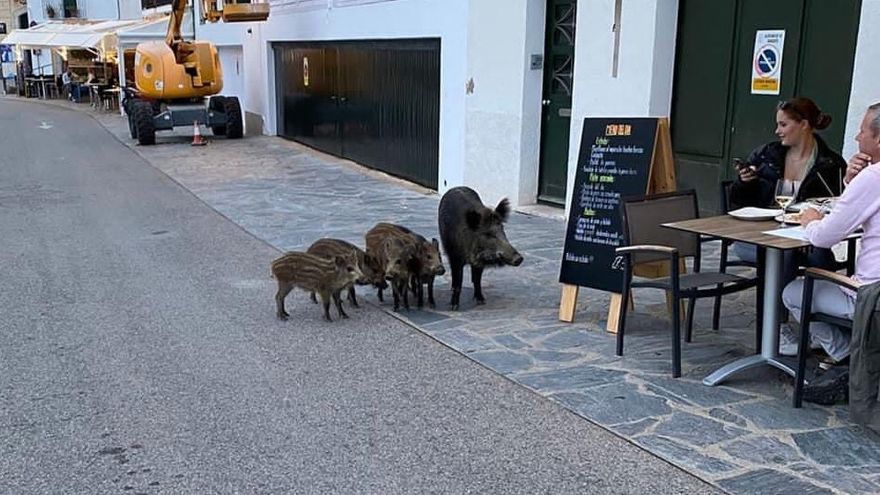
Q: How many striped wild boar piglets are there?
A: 4